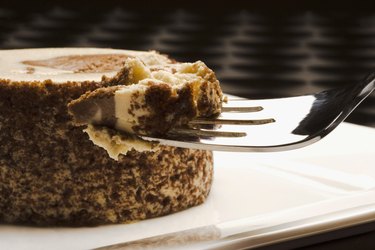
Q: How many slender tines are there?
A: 4